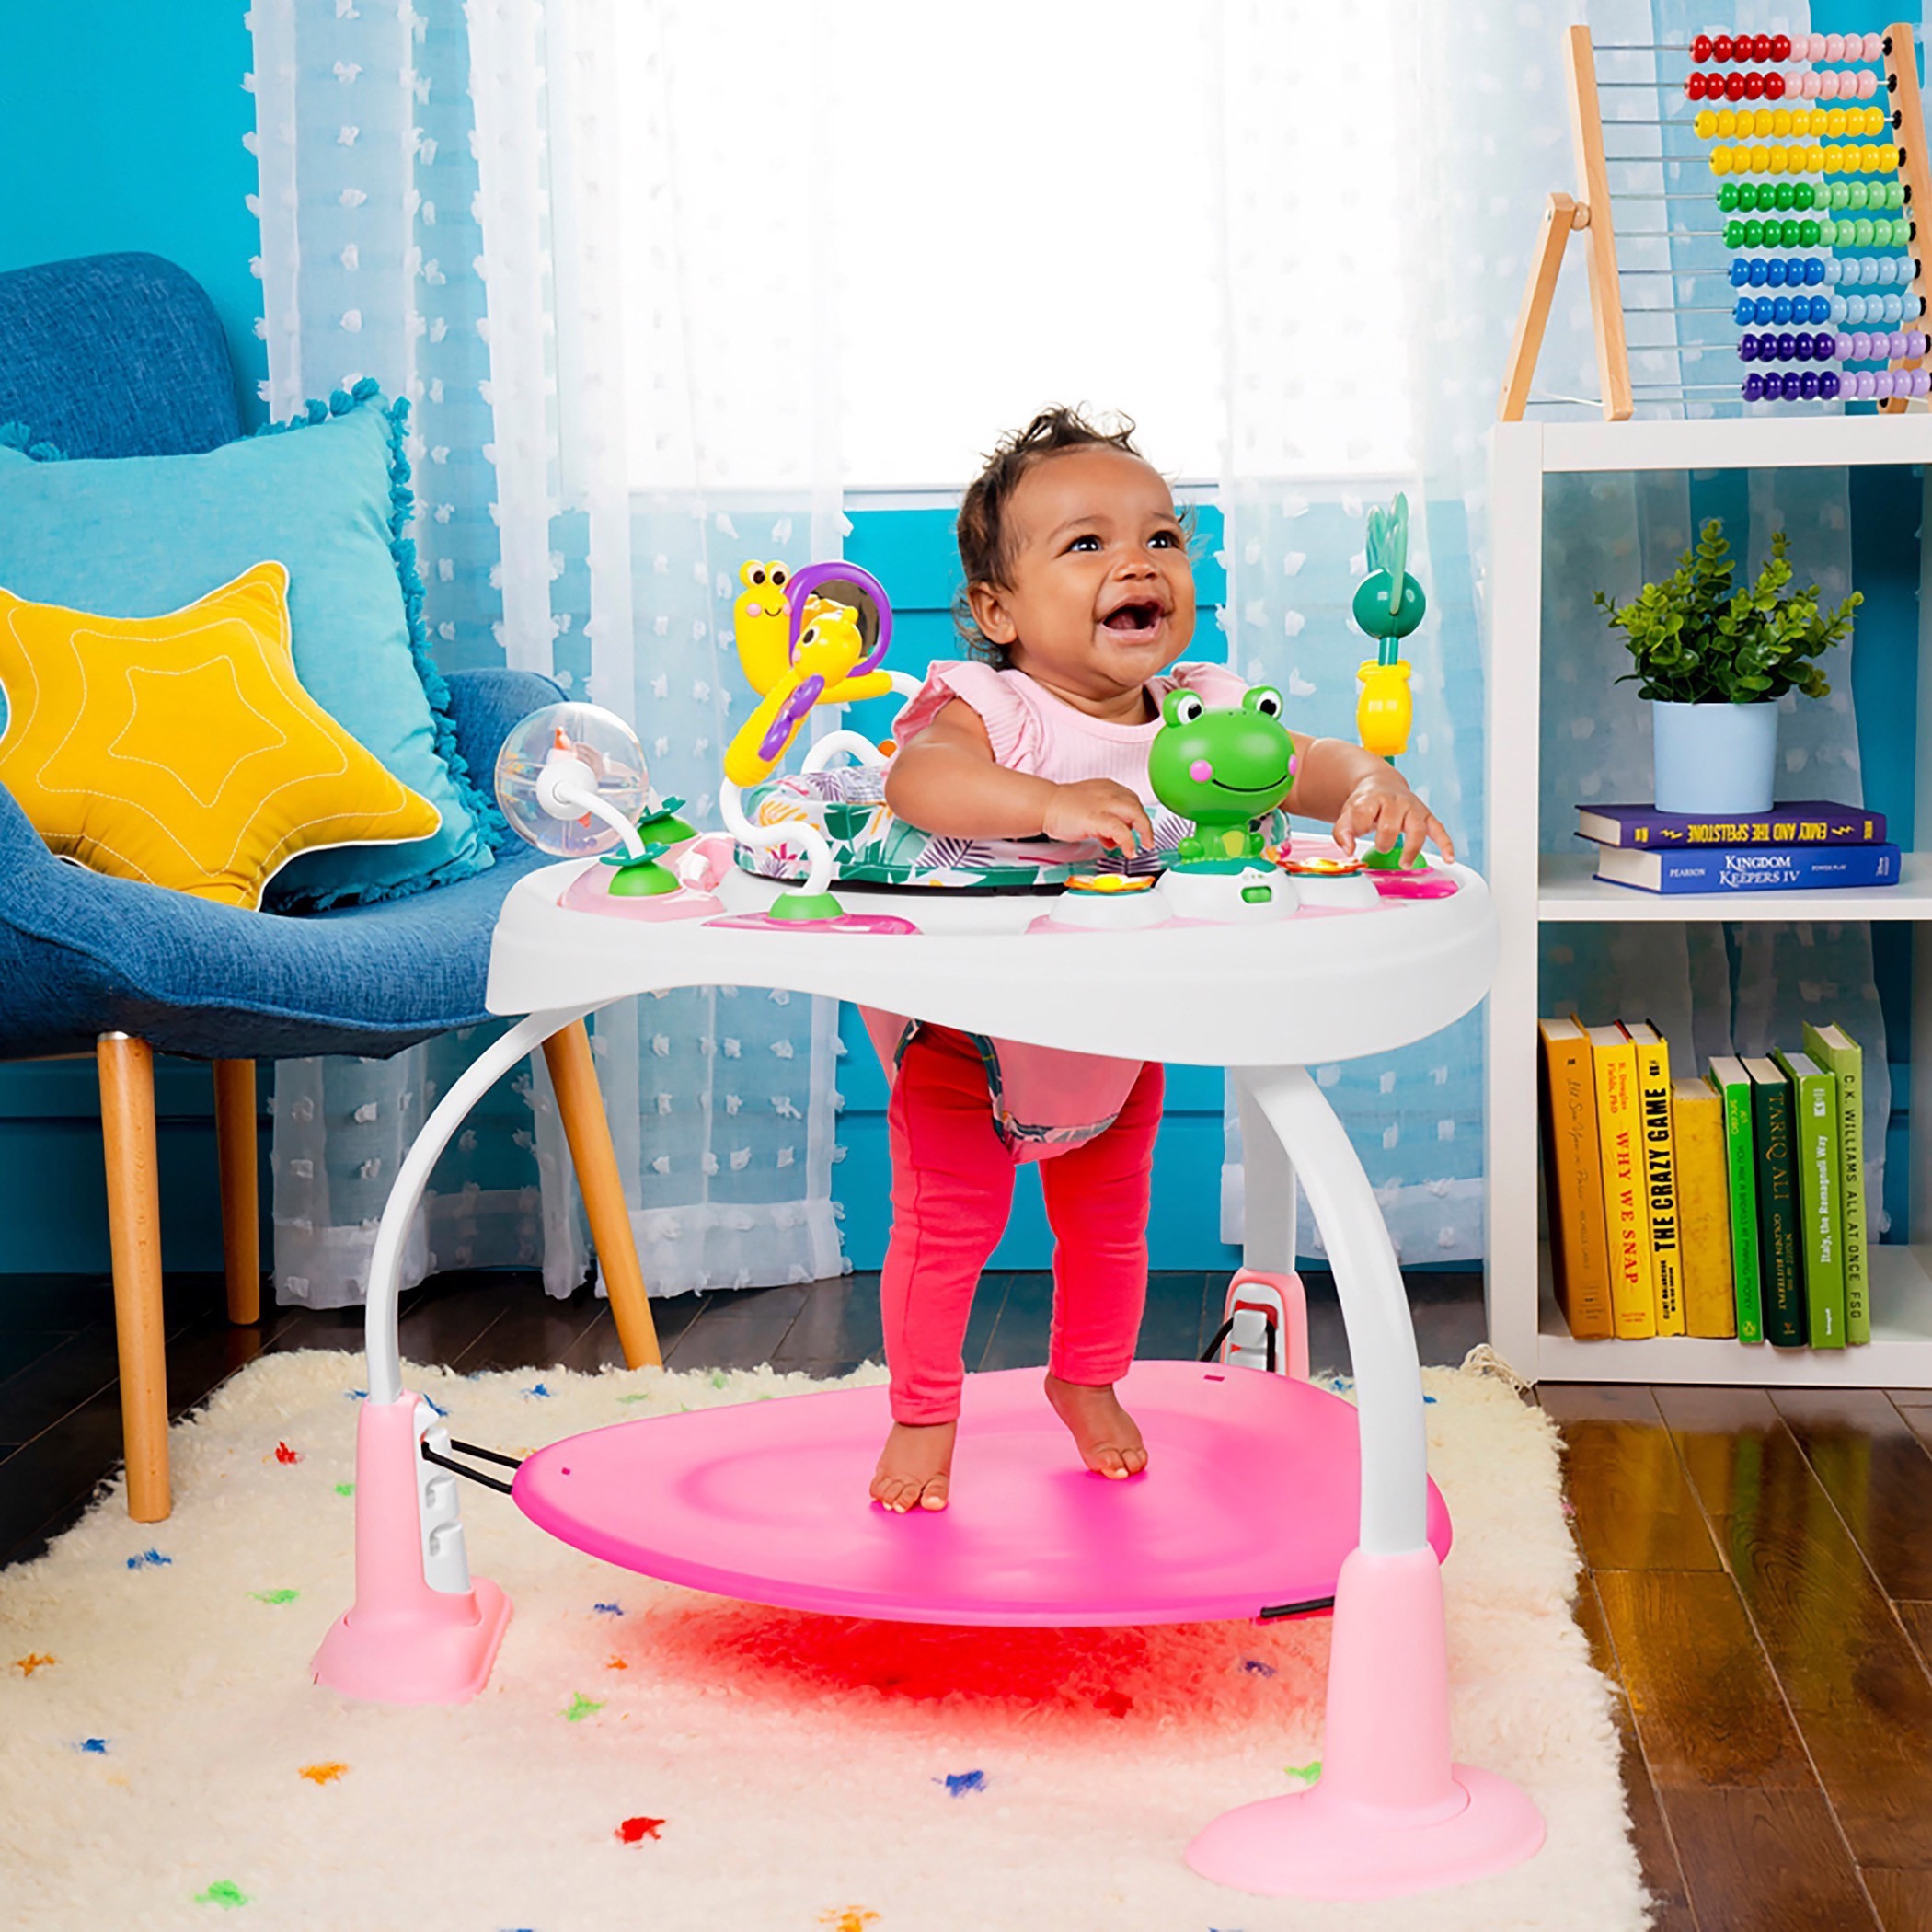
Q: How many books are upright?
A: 8